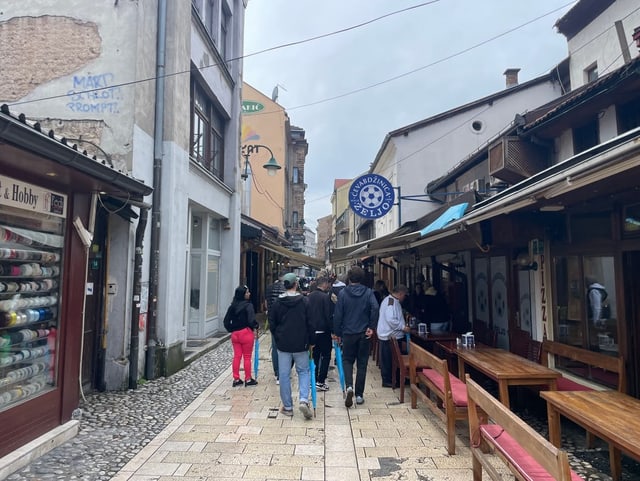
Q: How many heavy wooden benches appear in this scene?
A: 3